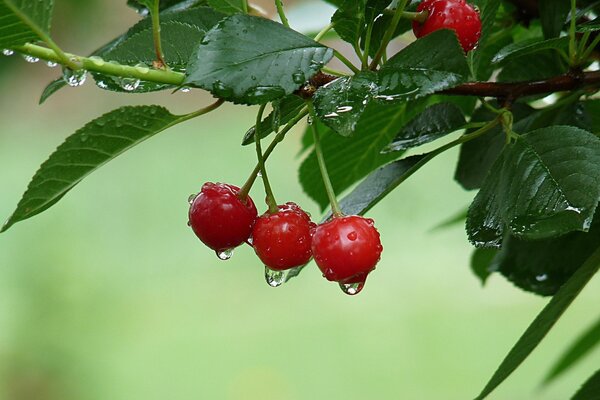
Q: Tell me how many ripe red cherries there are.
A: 4